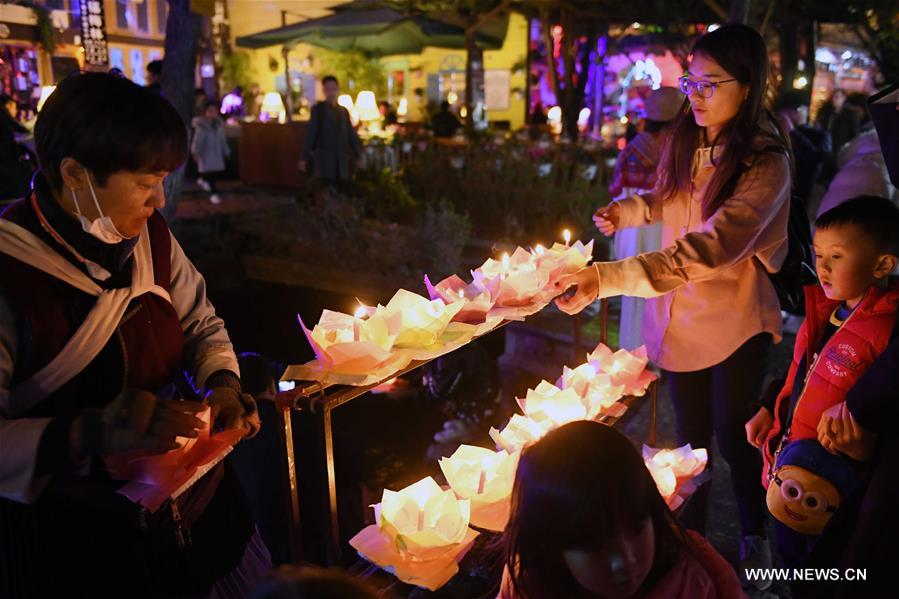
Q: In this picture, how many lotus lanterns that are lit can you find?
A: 13